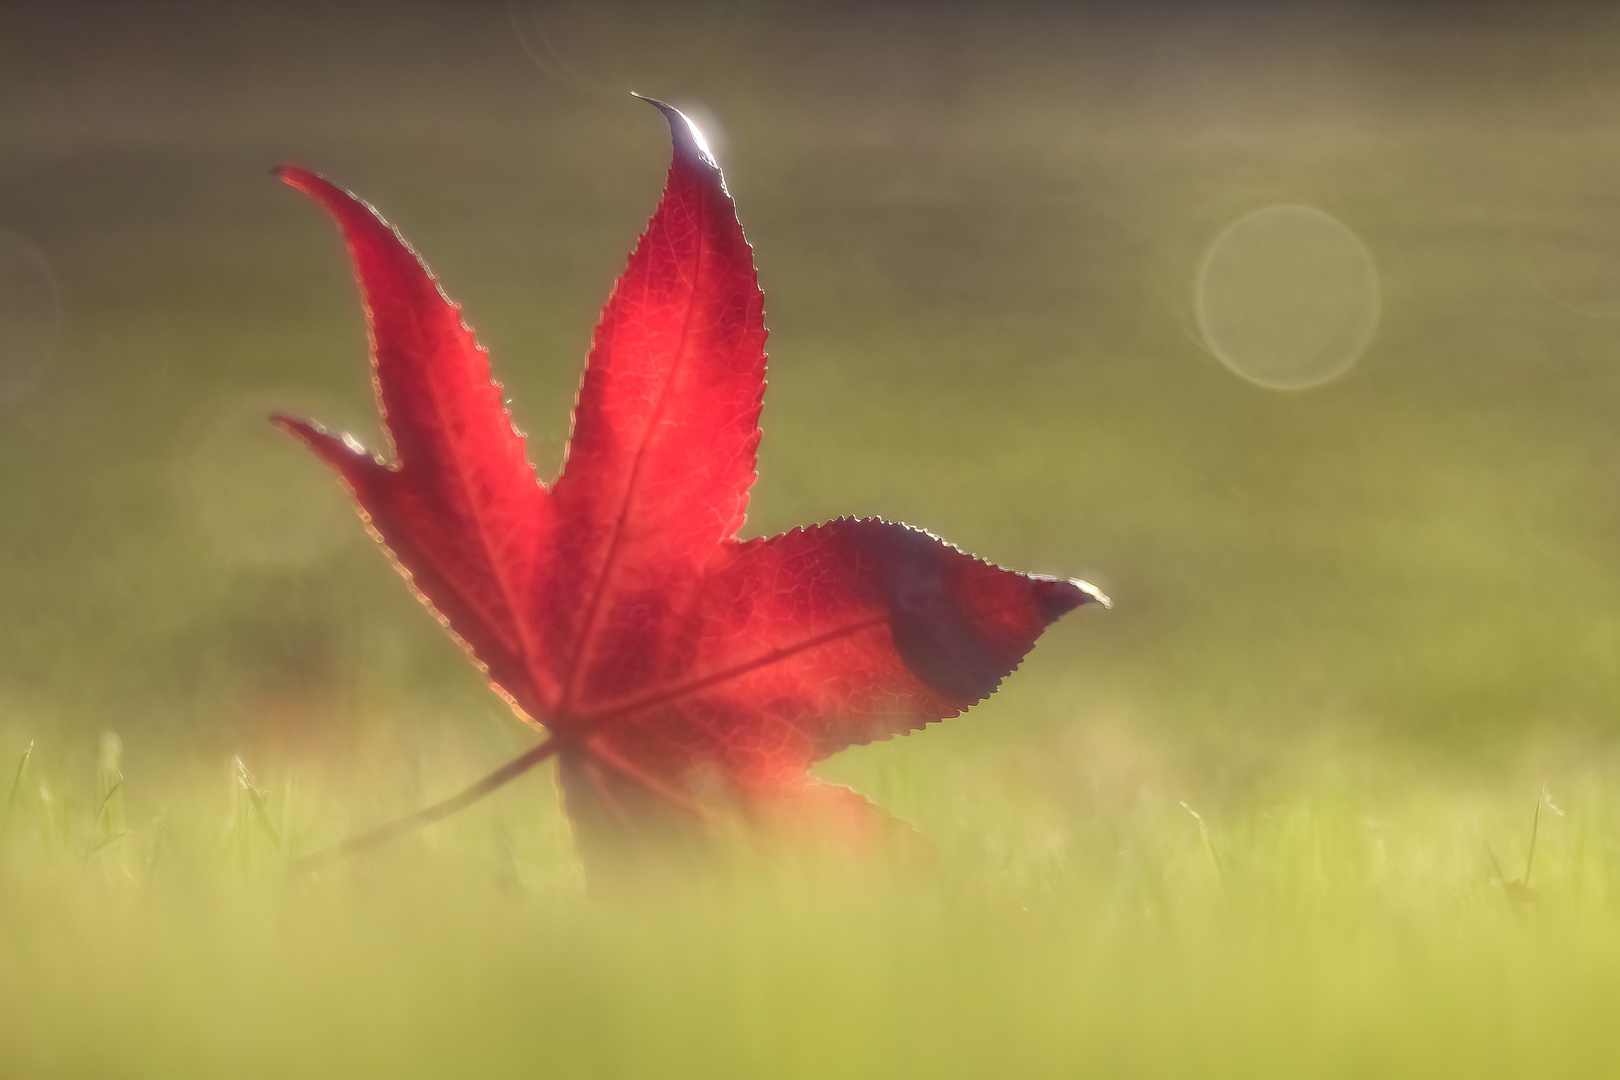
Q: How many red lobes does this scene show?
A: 5